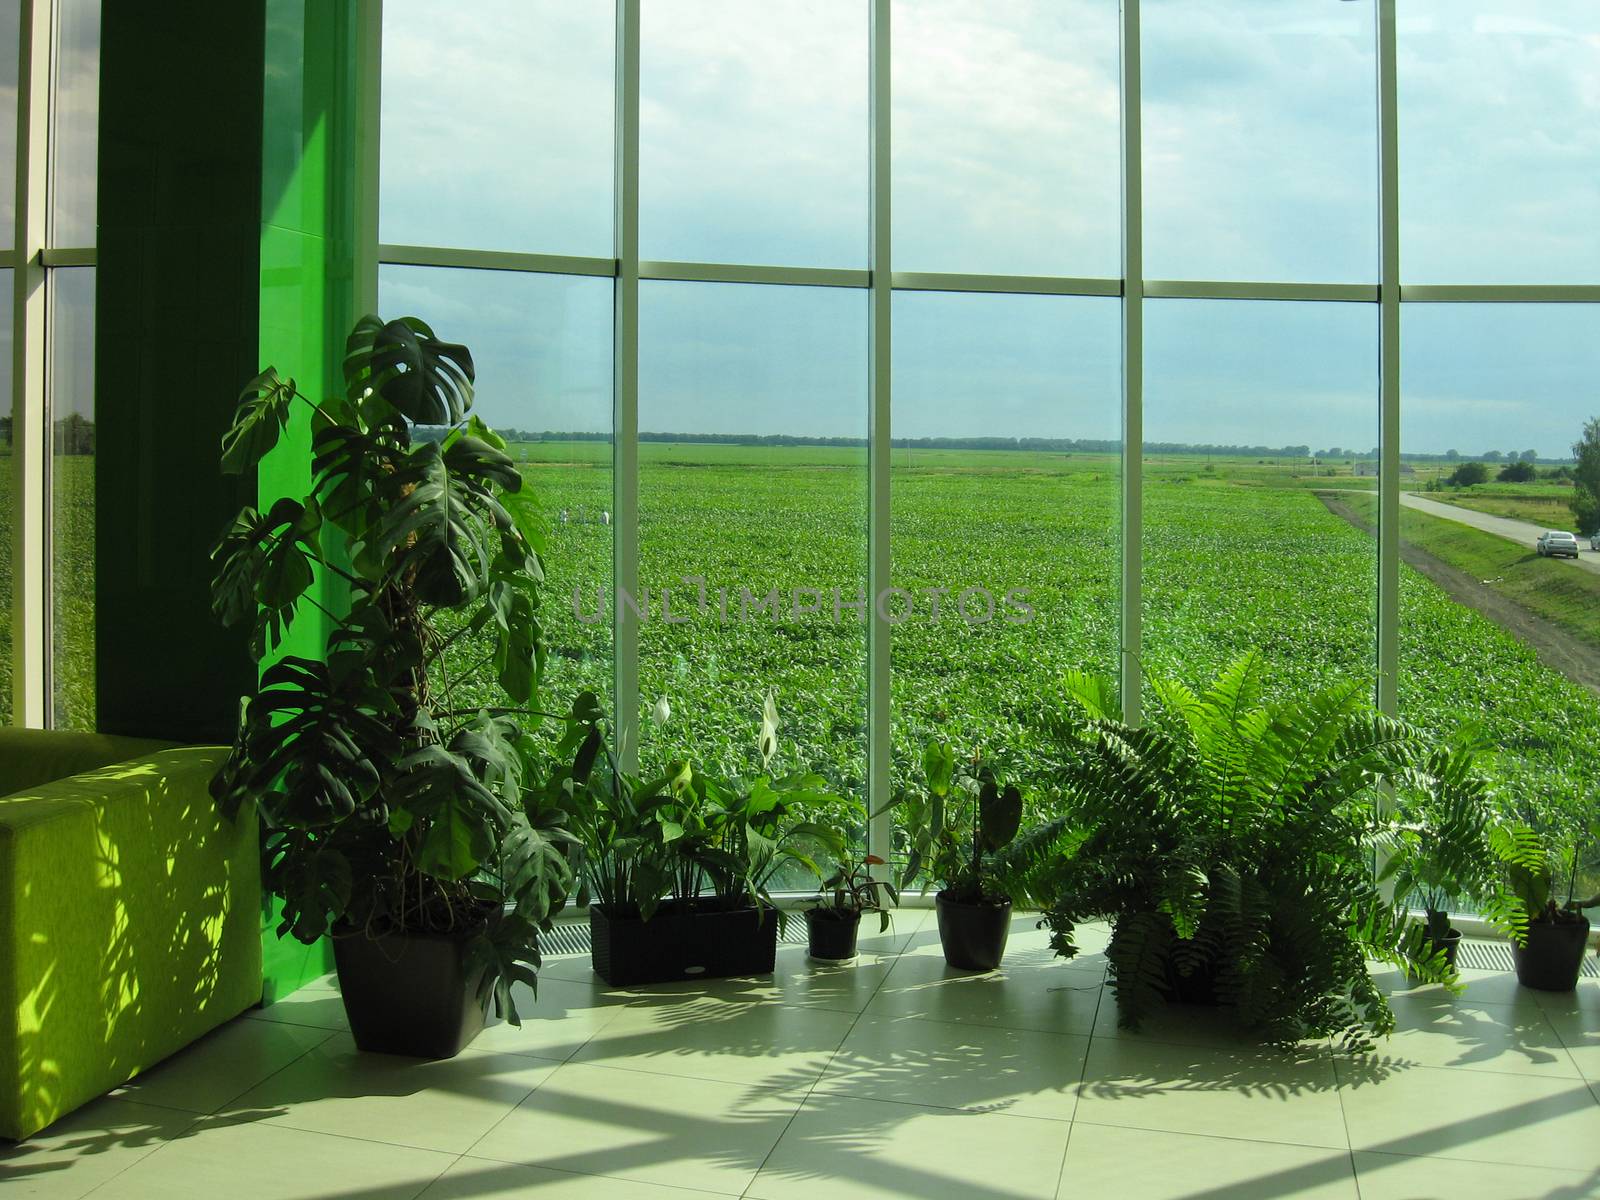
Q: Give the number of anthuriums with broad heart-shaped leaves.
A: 1